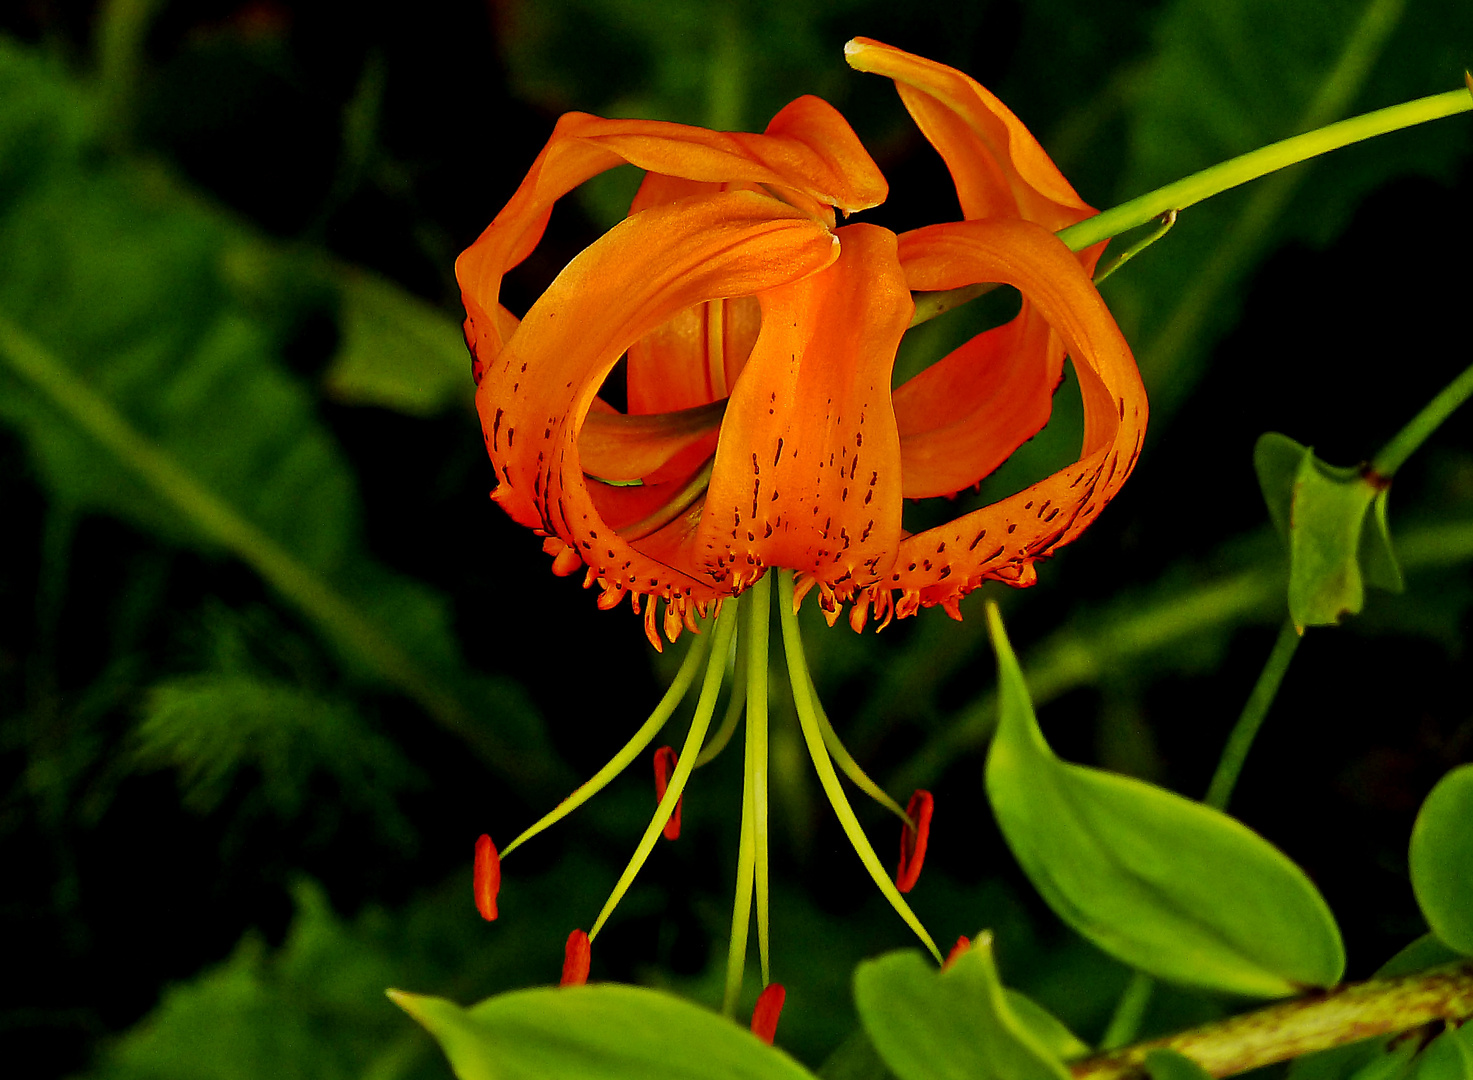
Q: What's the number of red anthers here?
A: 6